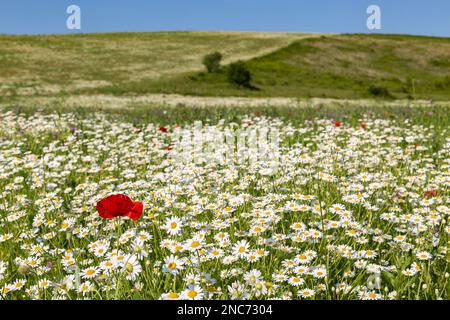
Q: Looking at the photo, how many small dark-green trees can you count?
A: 2